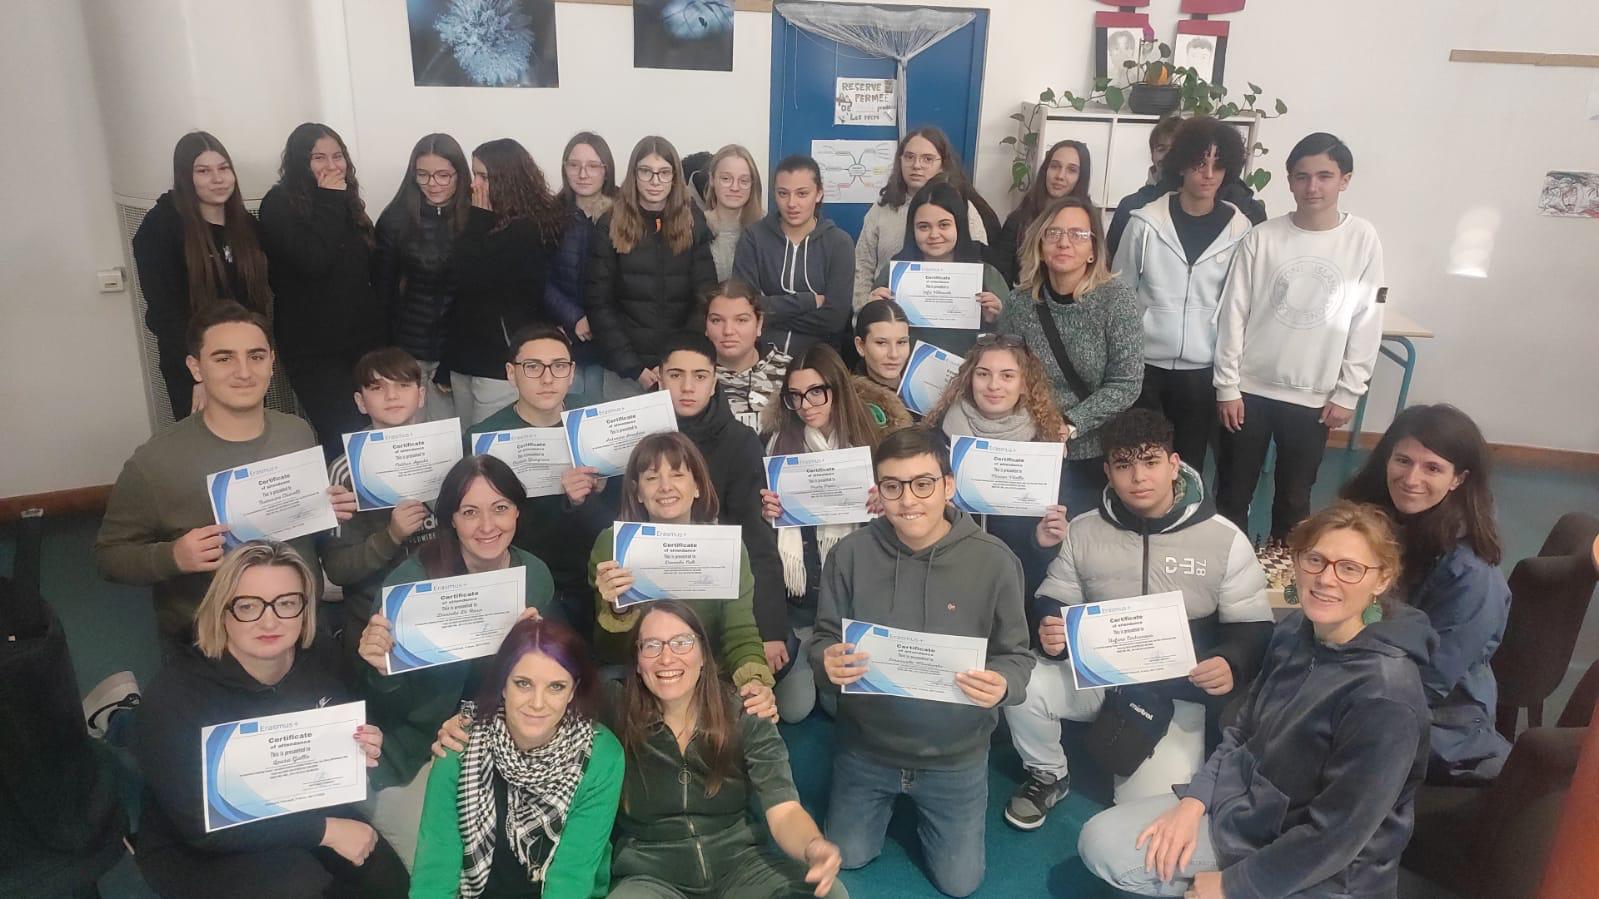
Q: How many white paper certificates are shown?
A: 13